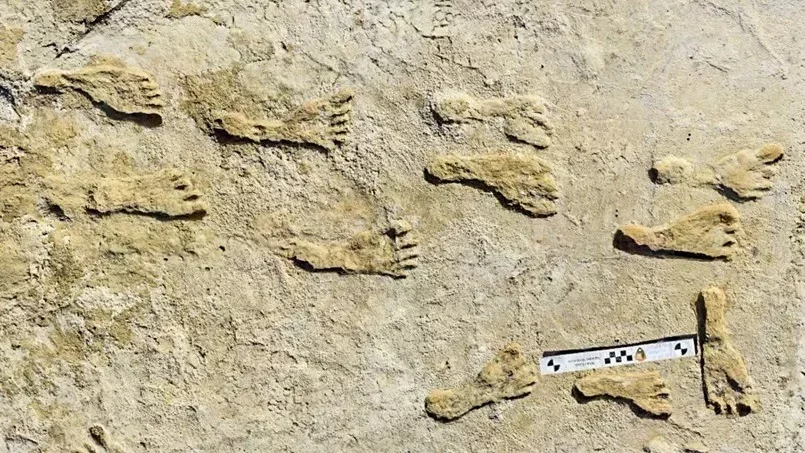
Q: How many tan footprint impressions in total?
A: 11